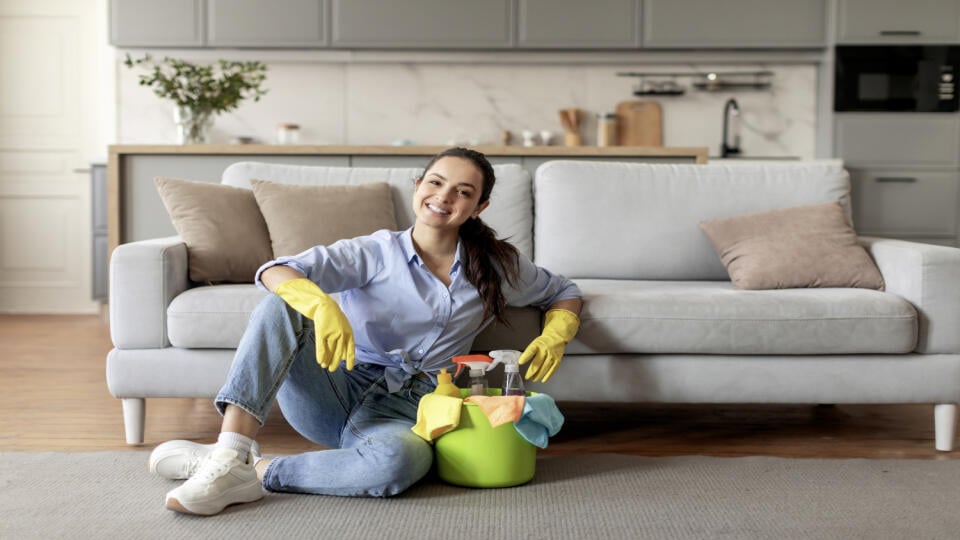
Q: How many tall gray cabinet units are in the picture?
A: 1